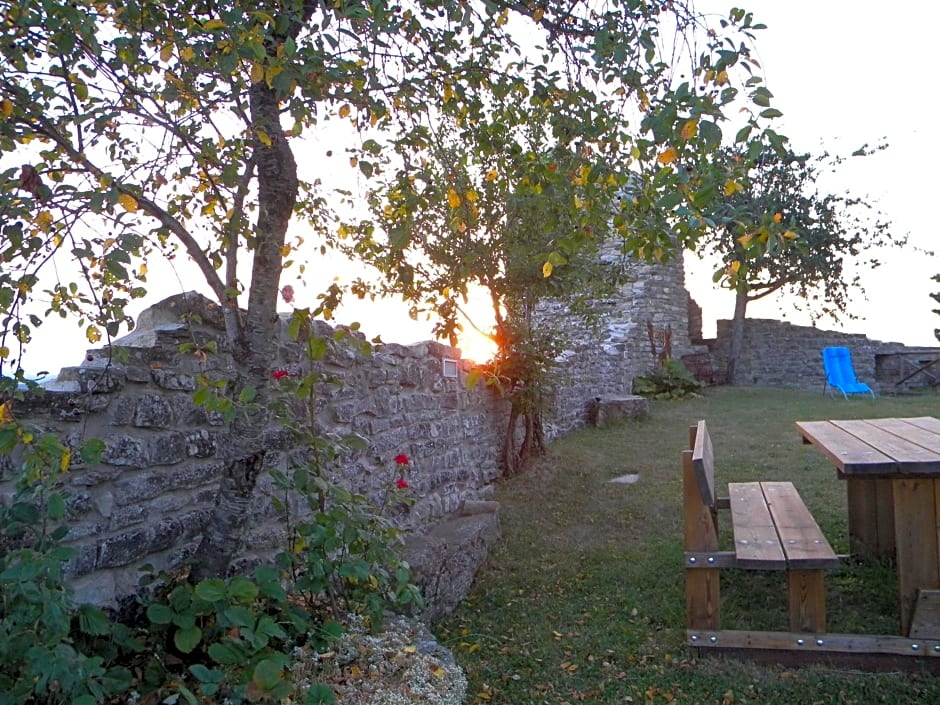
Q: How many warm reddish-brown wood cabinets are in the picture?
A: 0